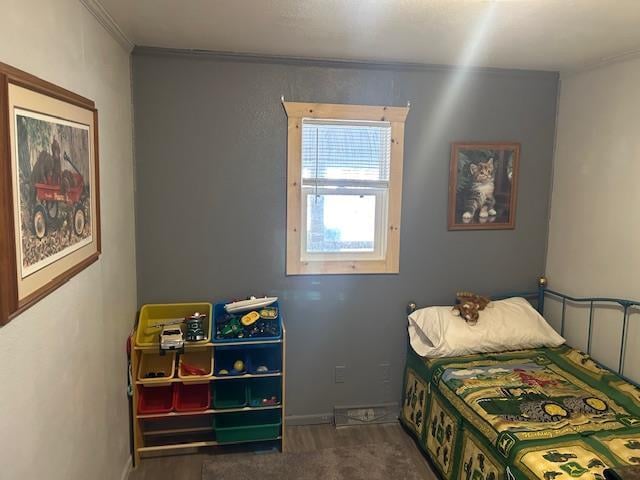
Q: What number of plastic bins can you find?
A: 11